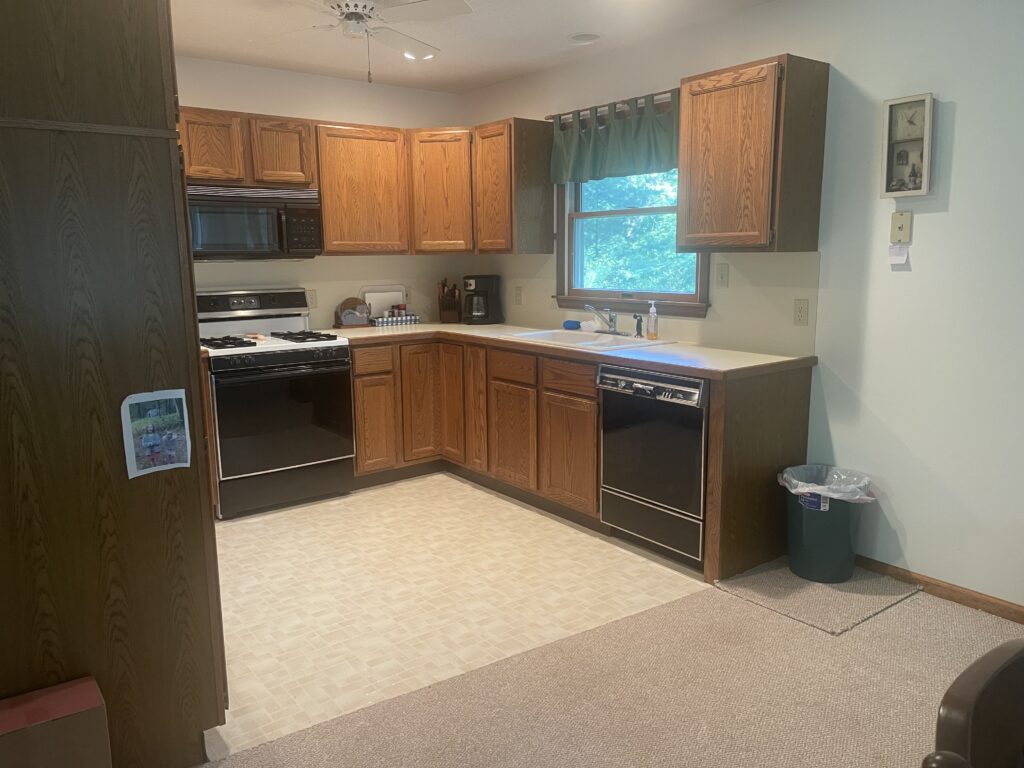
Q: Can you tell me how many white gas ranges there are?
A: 1